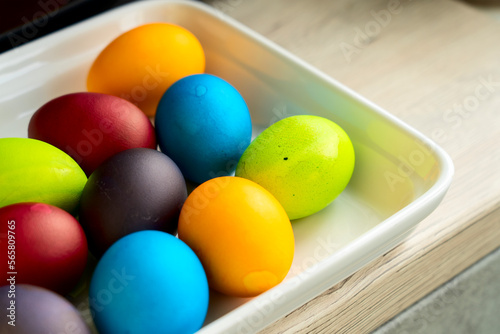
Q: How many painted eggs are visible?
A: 10